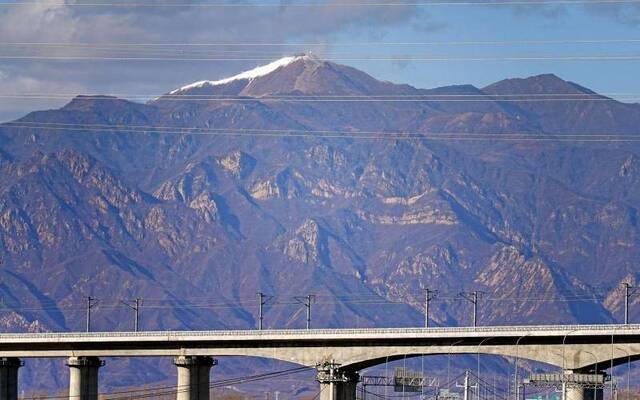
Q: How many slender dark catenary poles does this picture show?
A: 7